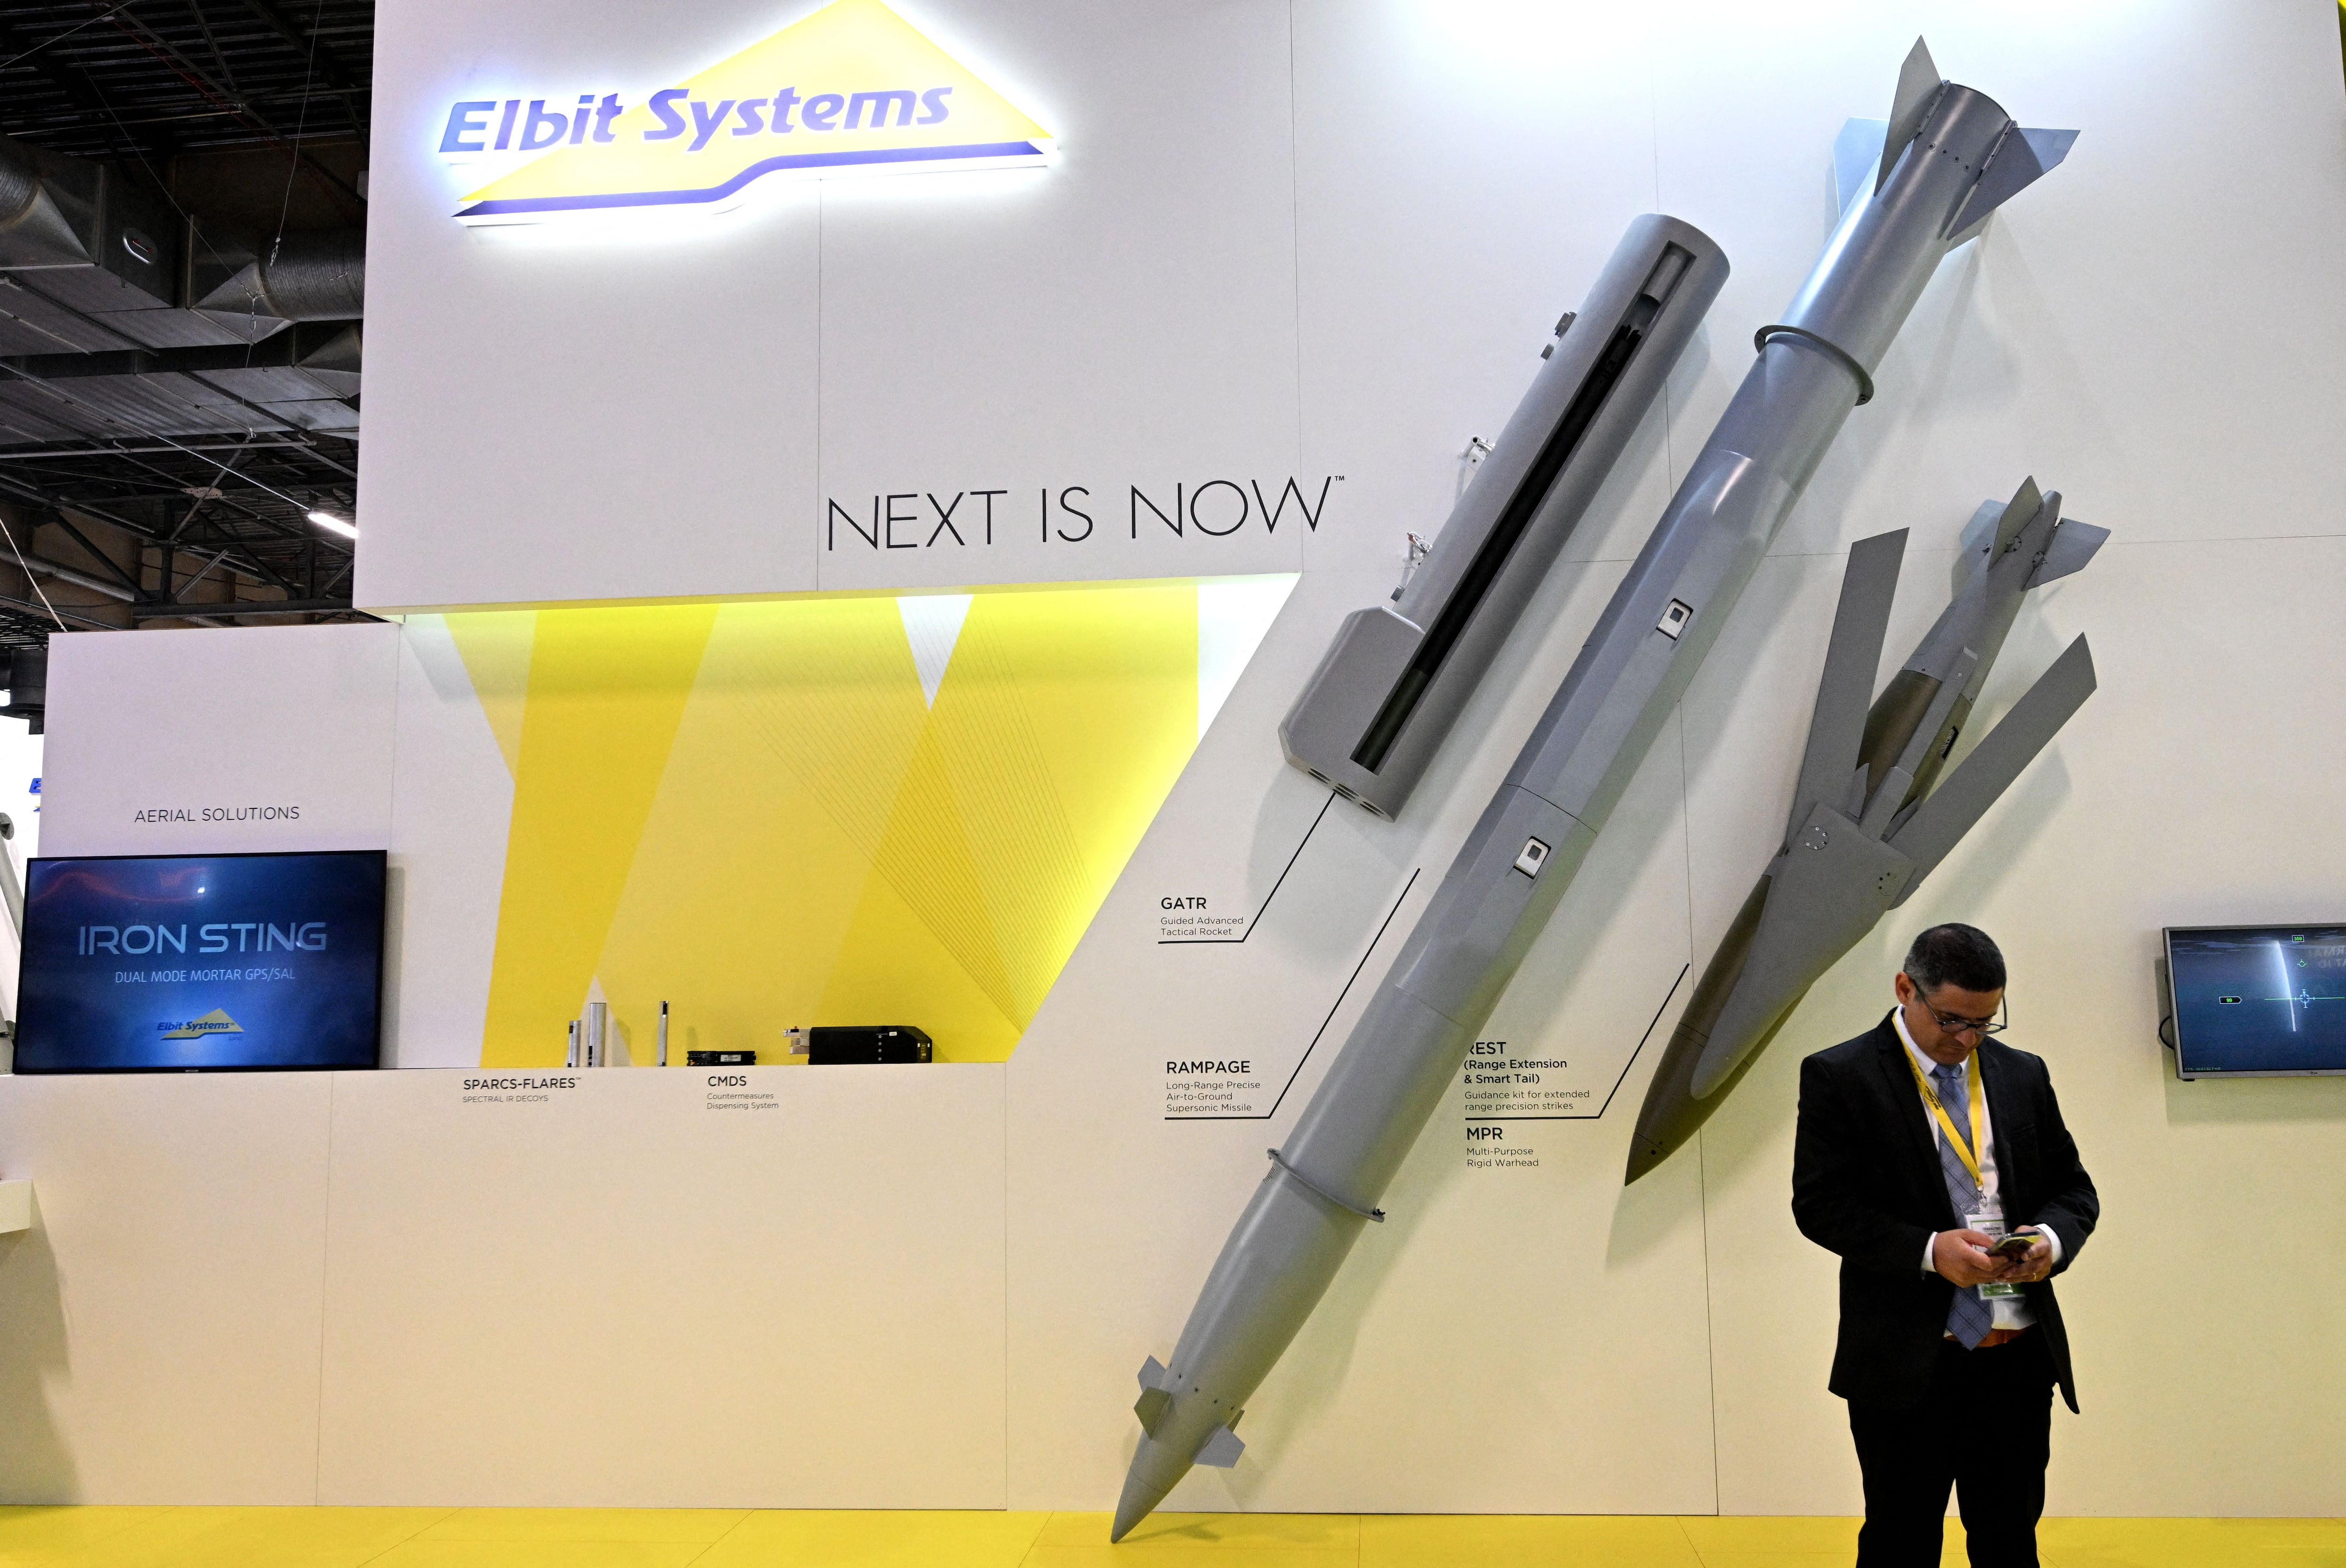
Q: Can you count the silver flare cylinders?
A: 3